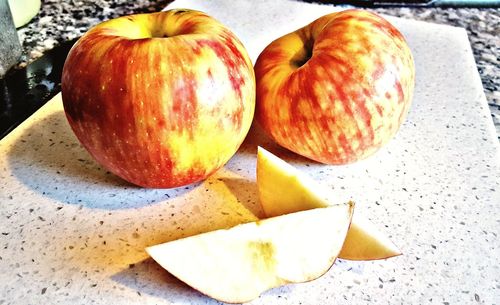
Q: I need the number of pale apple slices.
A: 2